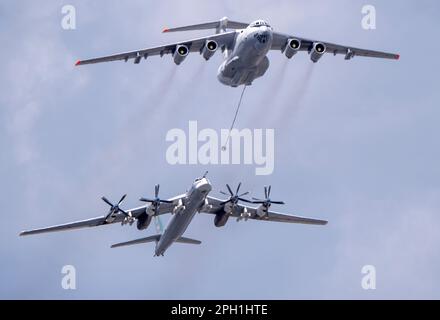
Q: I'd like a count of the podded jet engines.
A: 4